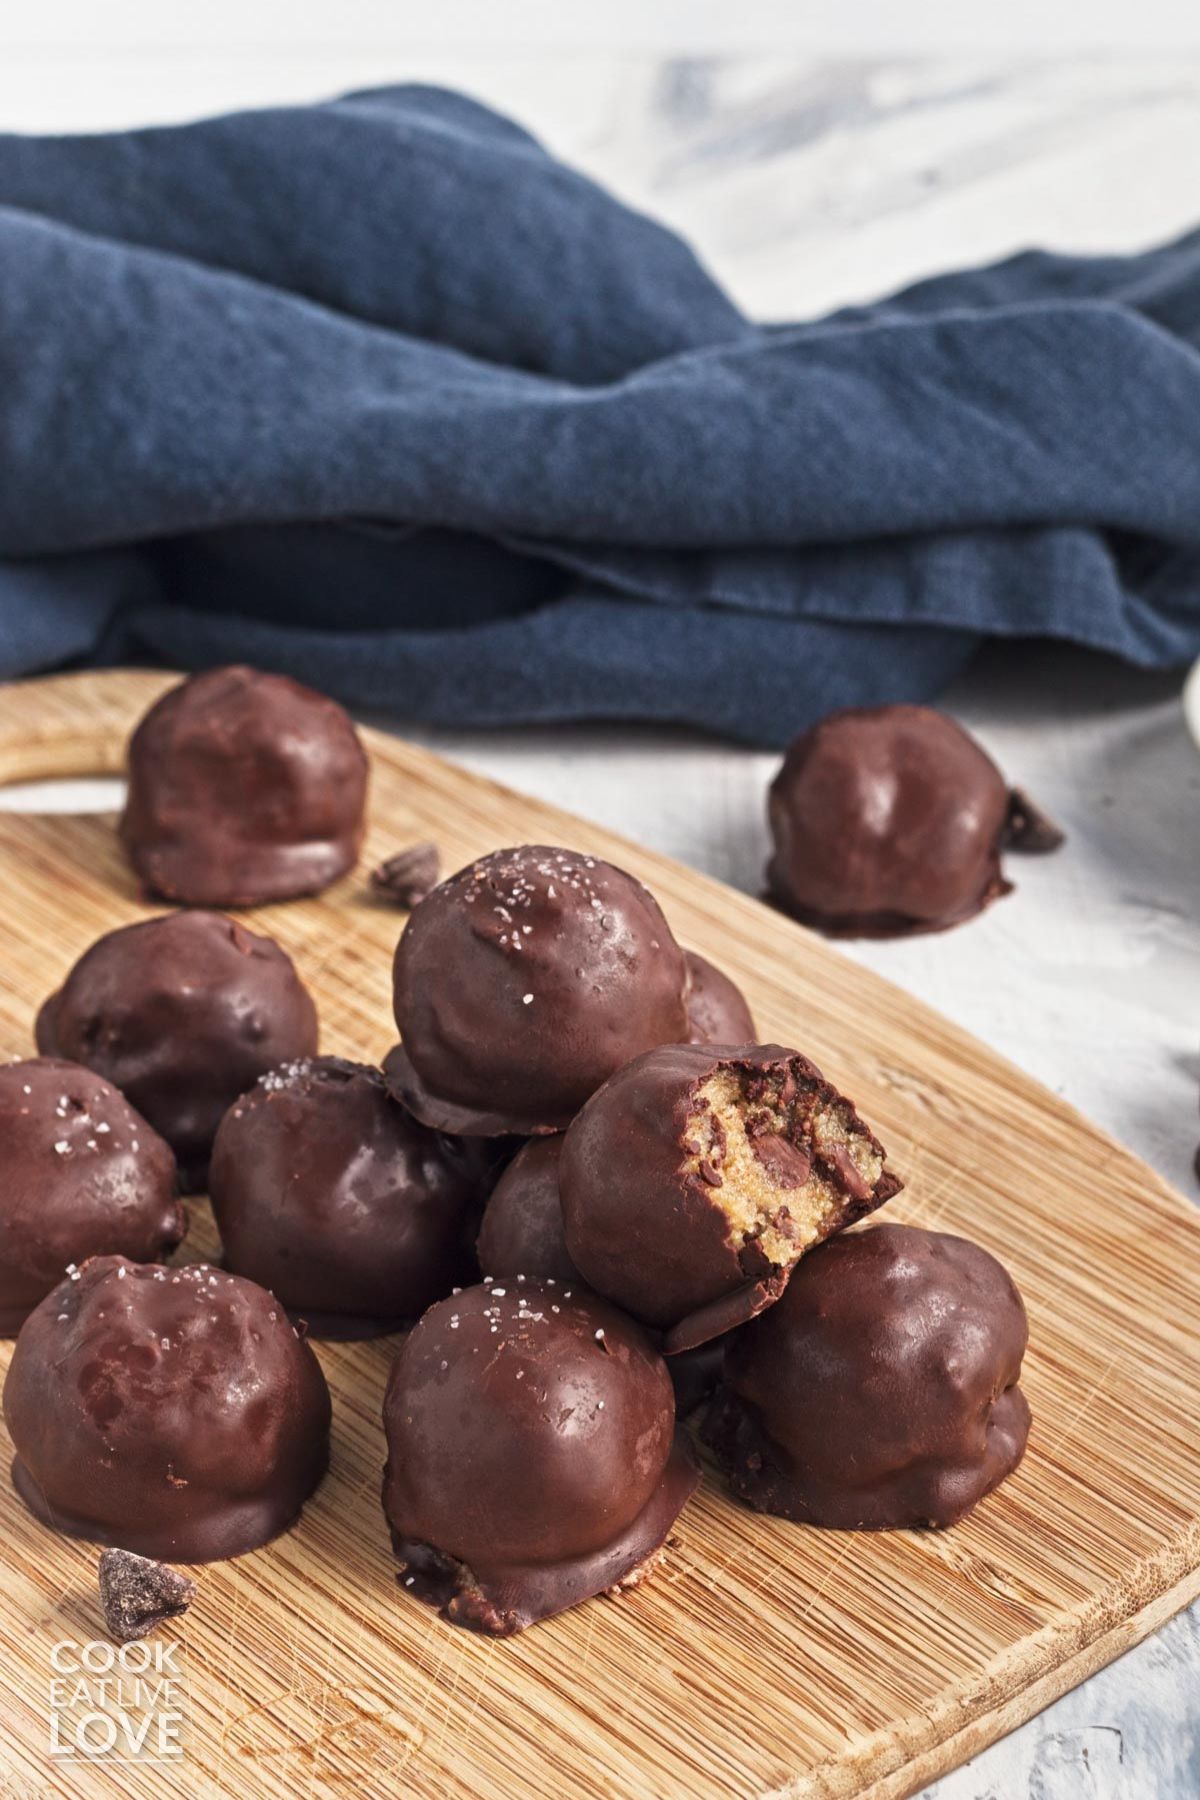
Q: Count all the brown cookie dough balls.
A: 12